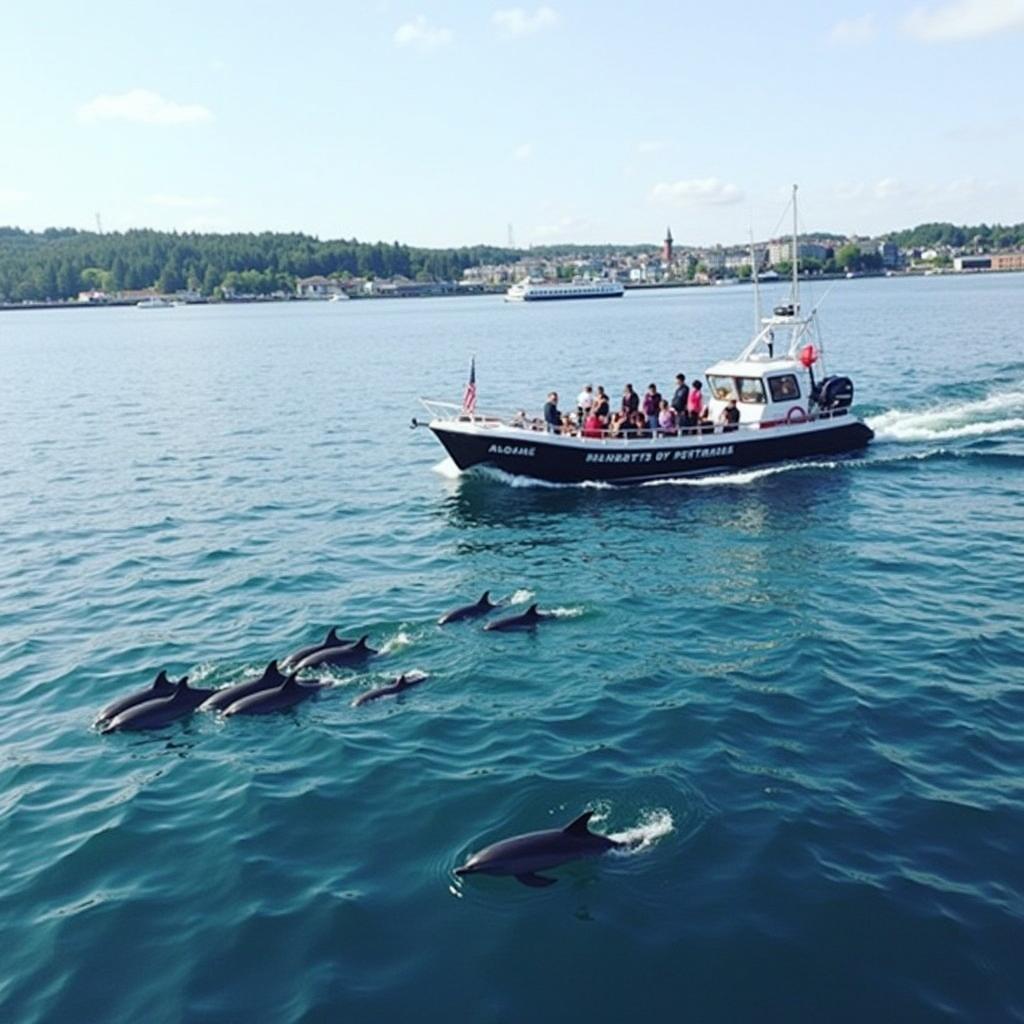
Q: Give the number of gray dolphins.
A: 10